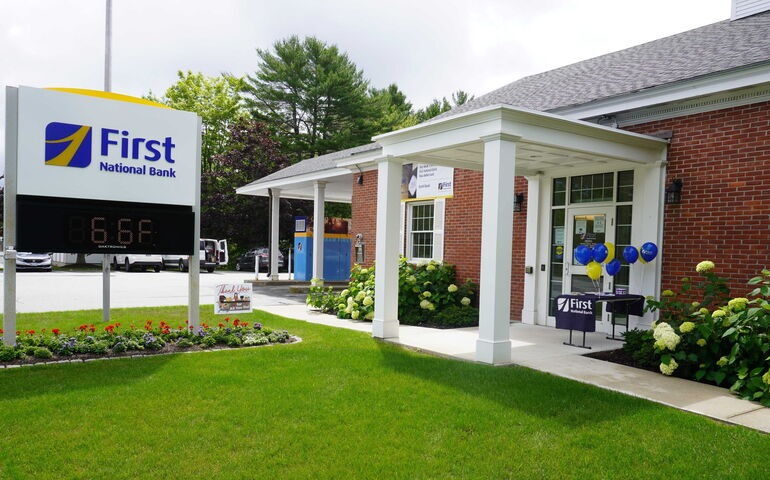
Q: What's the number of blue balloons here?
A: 5